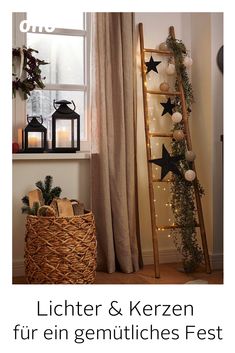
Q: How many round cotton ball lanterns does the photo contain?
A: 8